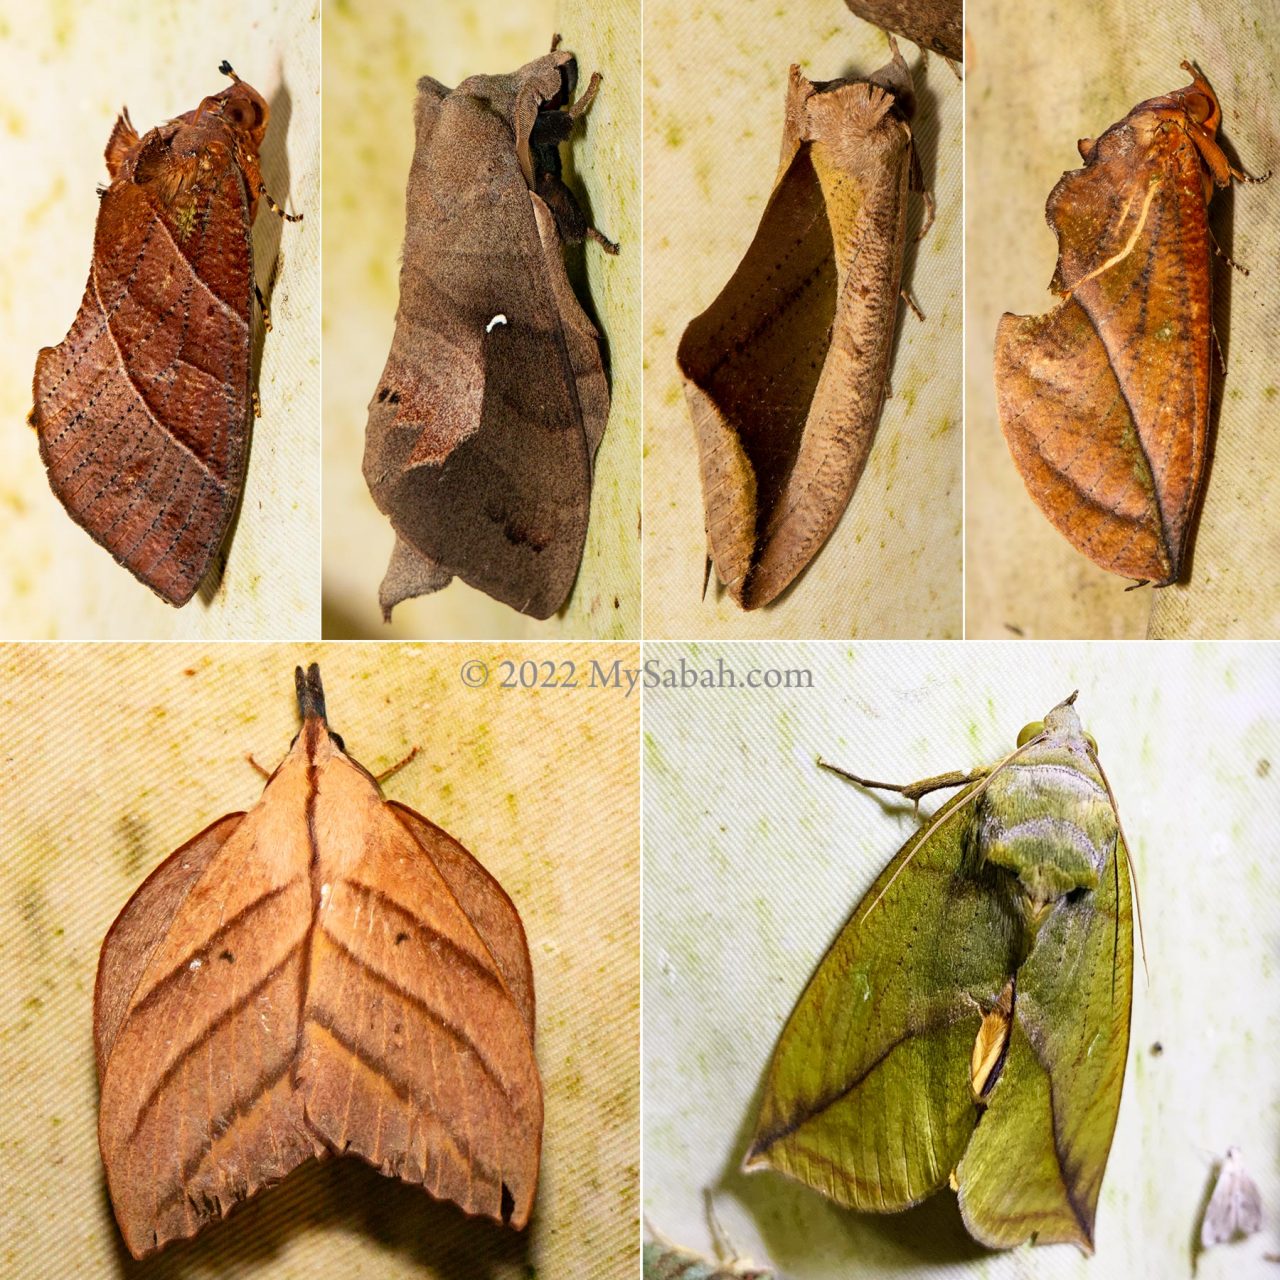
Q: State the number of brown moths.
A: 5